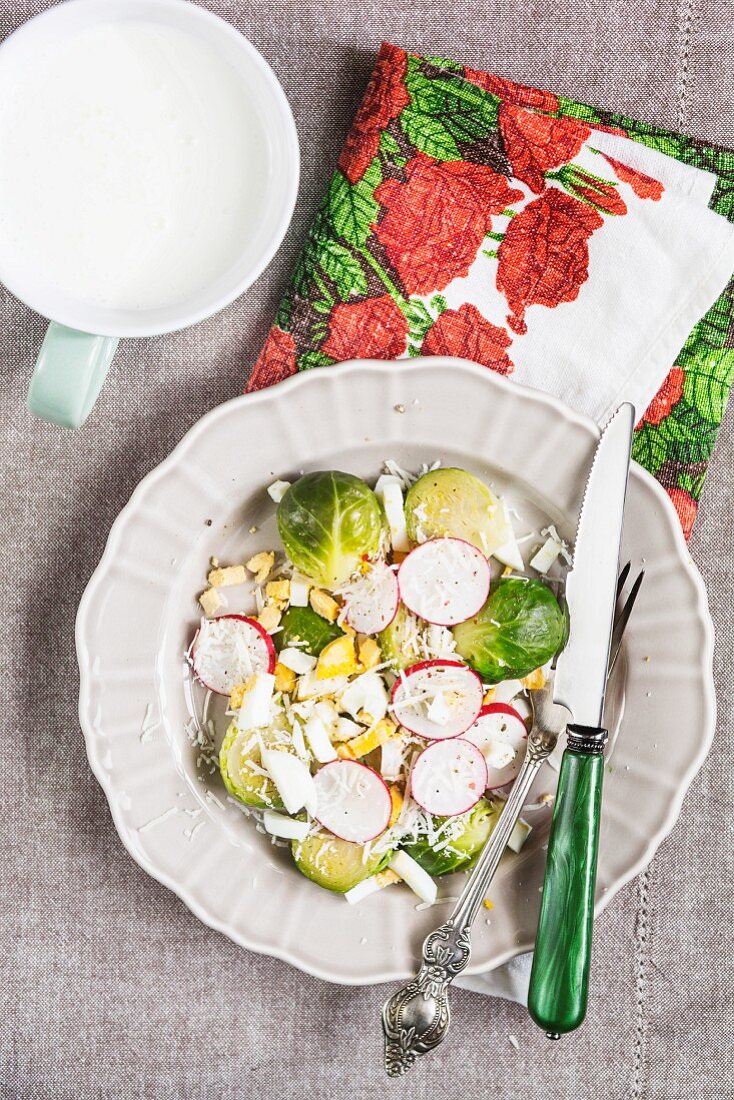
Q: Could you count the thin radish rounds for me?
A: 7